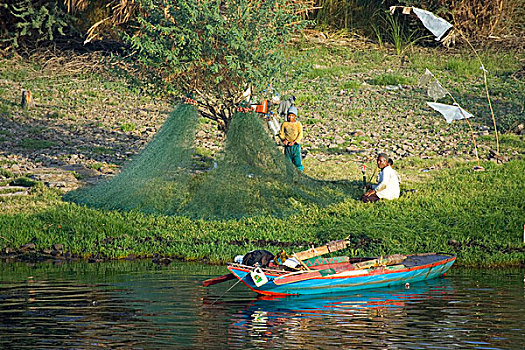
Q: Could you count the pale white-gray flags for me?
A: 3